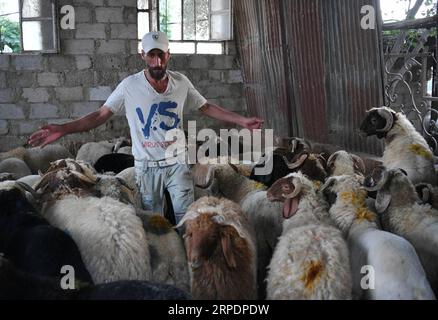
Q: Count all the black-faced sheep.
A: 1